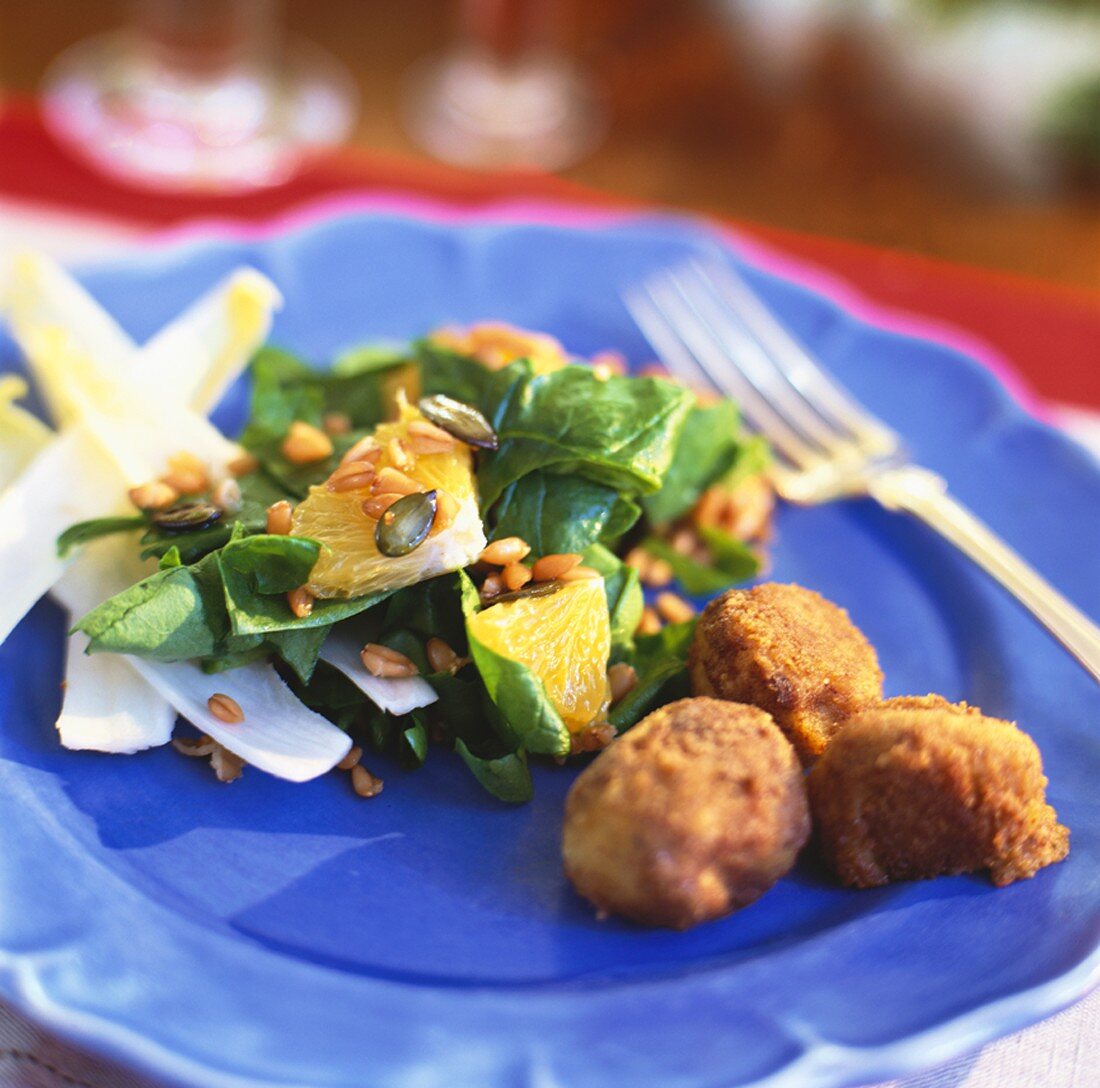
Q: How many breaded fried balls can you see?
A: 3